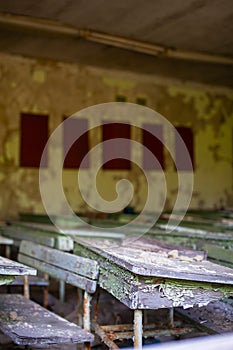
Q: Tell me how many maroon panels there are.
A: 5